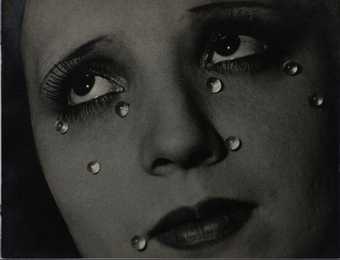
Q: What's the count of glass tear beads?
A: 8